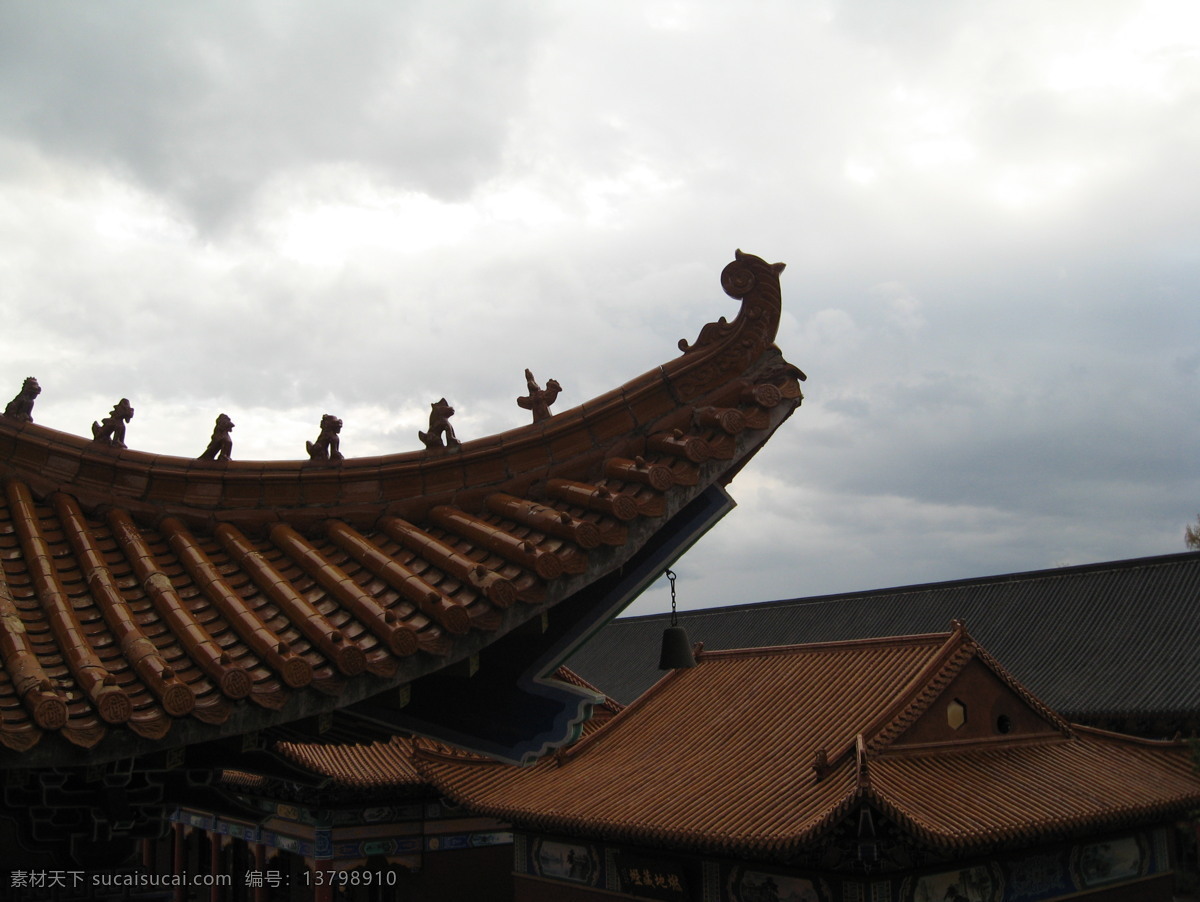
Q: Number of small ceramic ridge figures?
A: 6